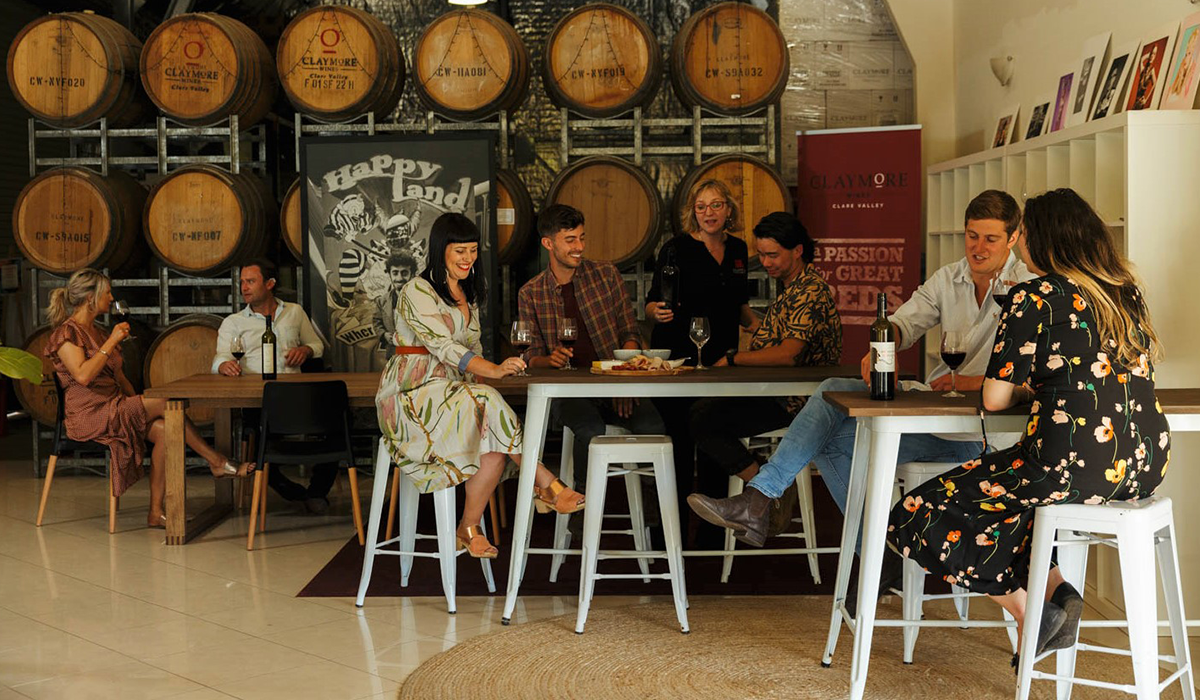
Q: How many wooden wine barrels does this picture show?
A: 14